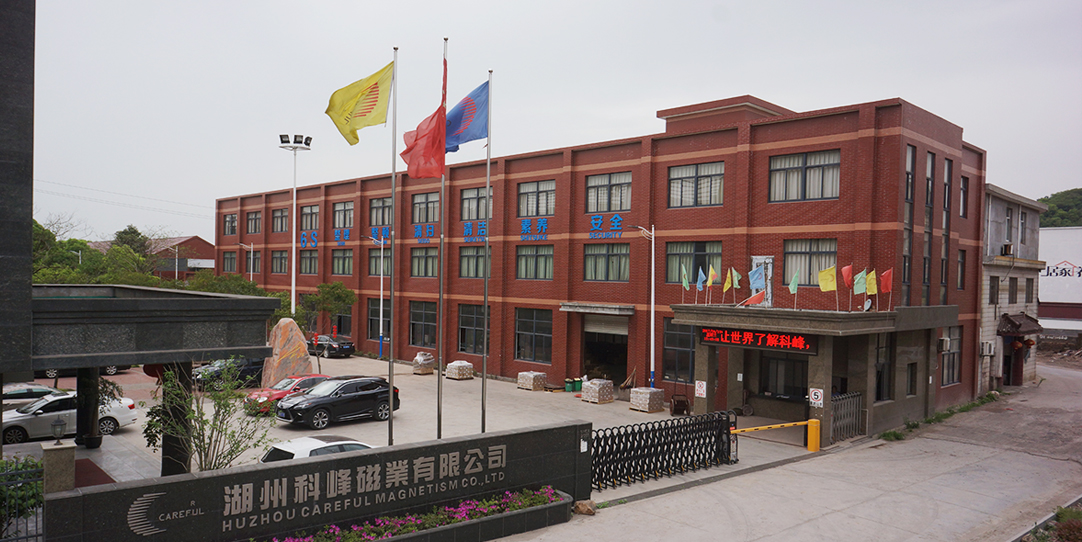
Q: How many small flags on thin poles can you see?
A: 14